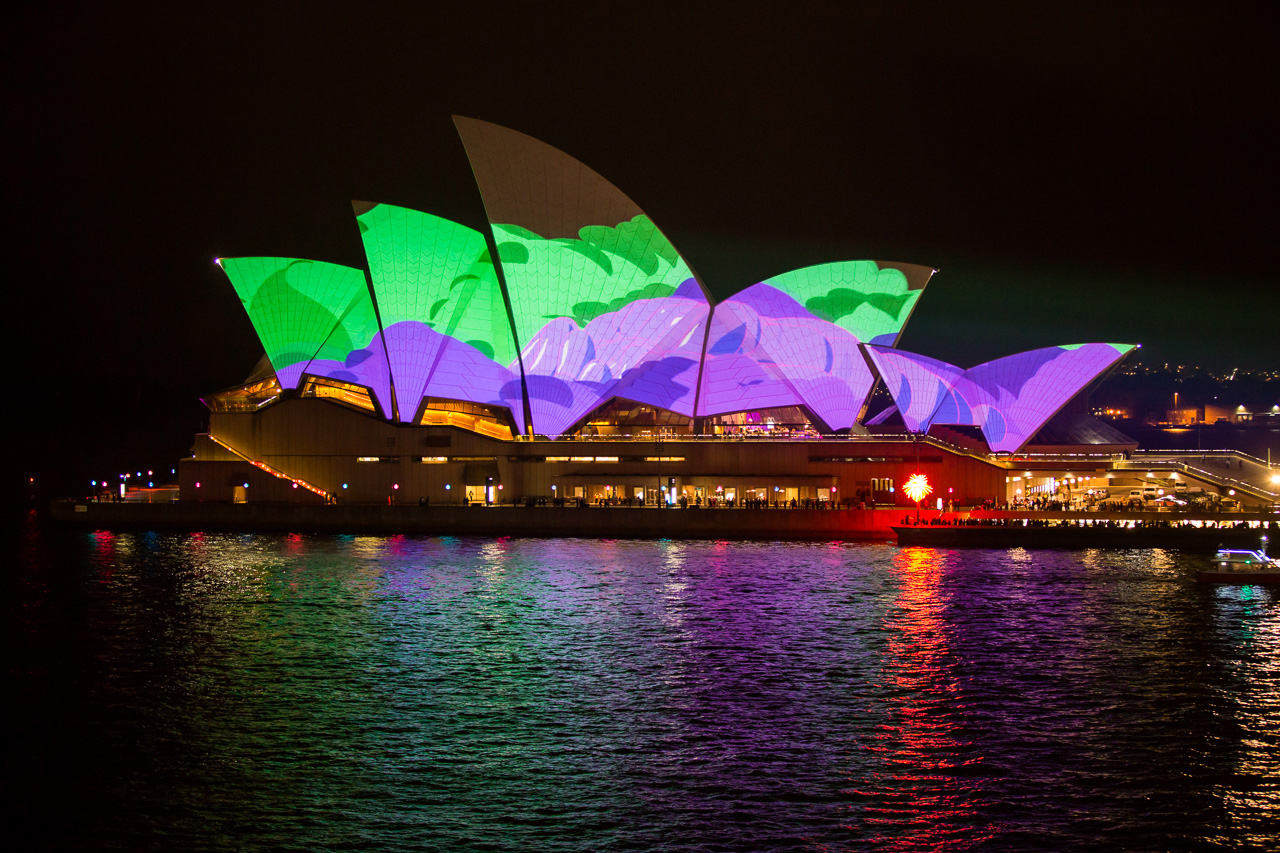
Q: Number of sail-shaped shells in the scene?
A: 6